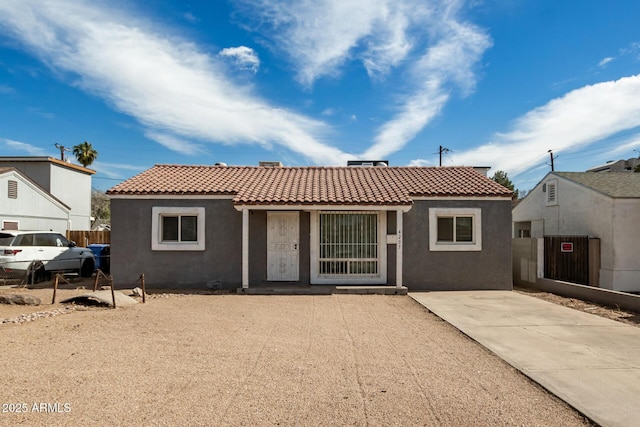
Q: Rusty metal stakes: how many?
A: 4